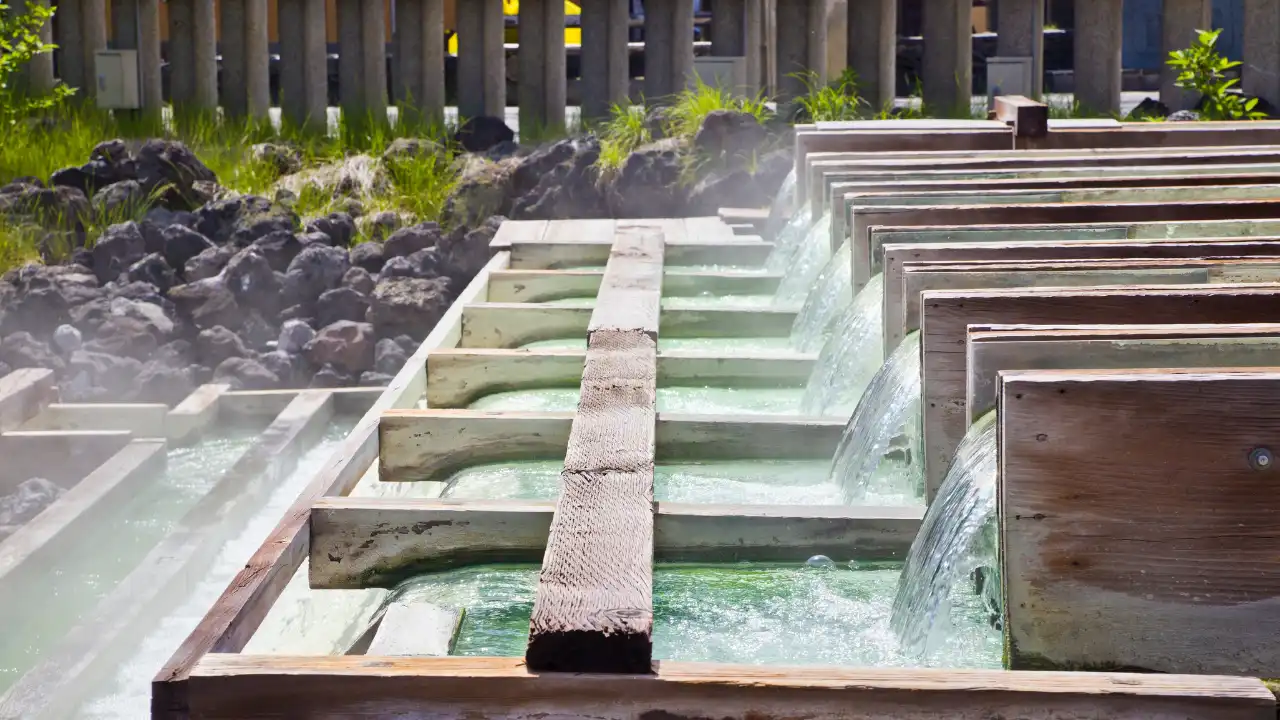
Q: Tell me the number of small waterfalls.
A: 7